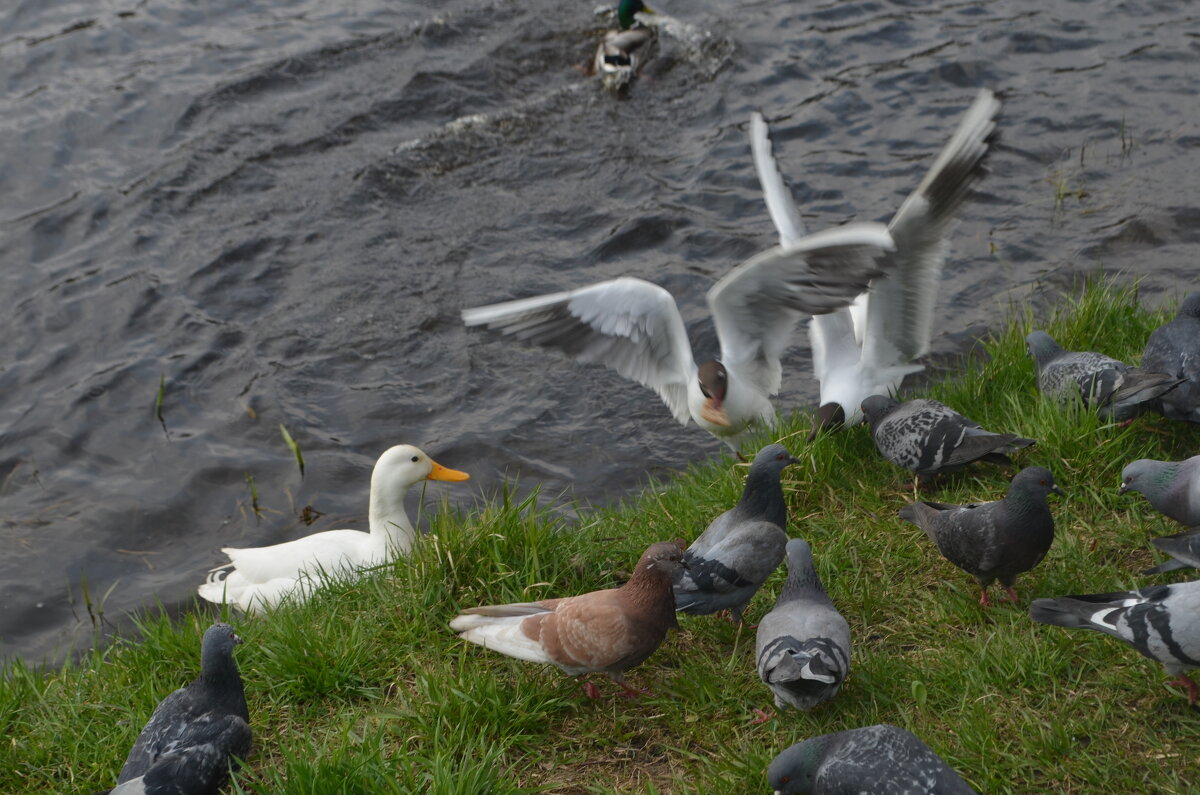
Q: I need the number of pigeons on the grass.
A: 12